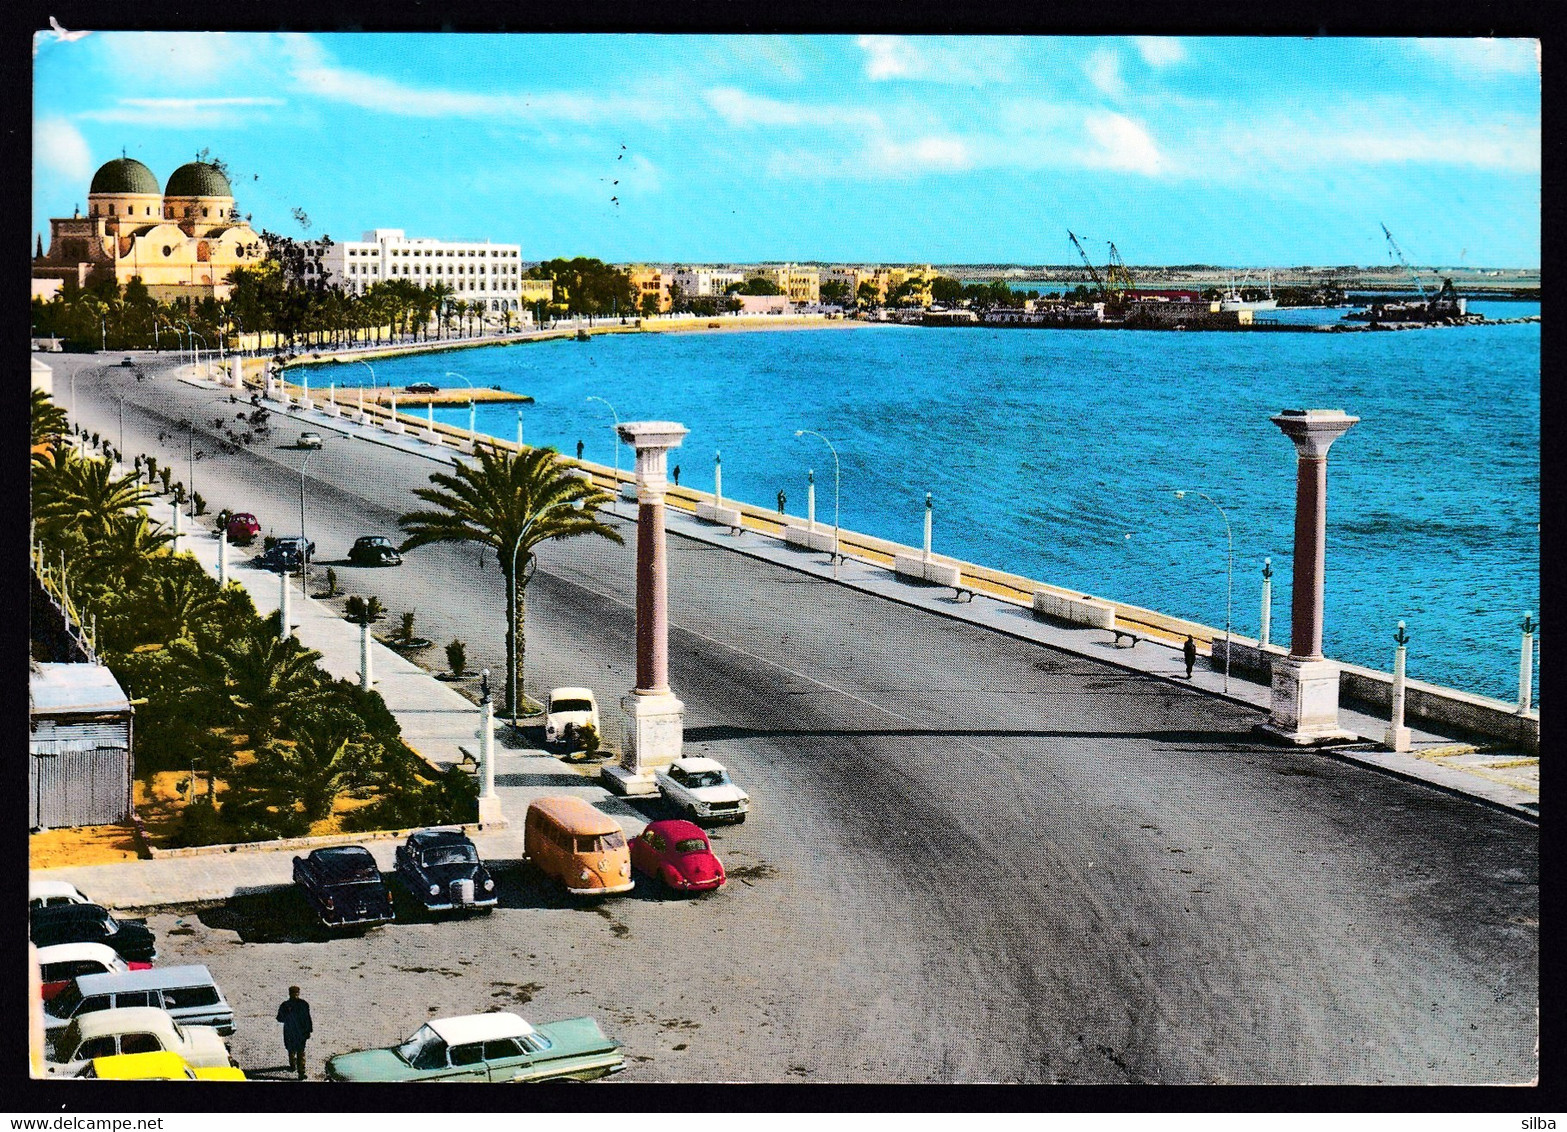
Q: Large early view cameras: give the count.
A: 0